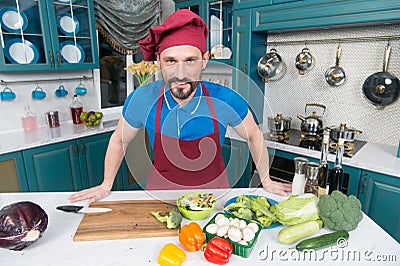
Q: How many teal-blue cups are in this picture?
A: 4